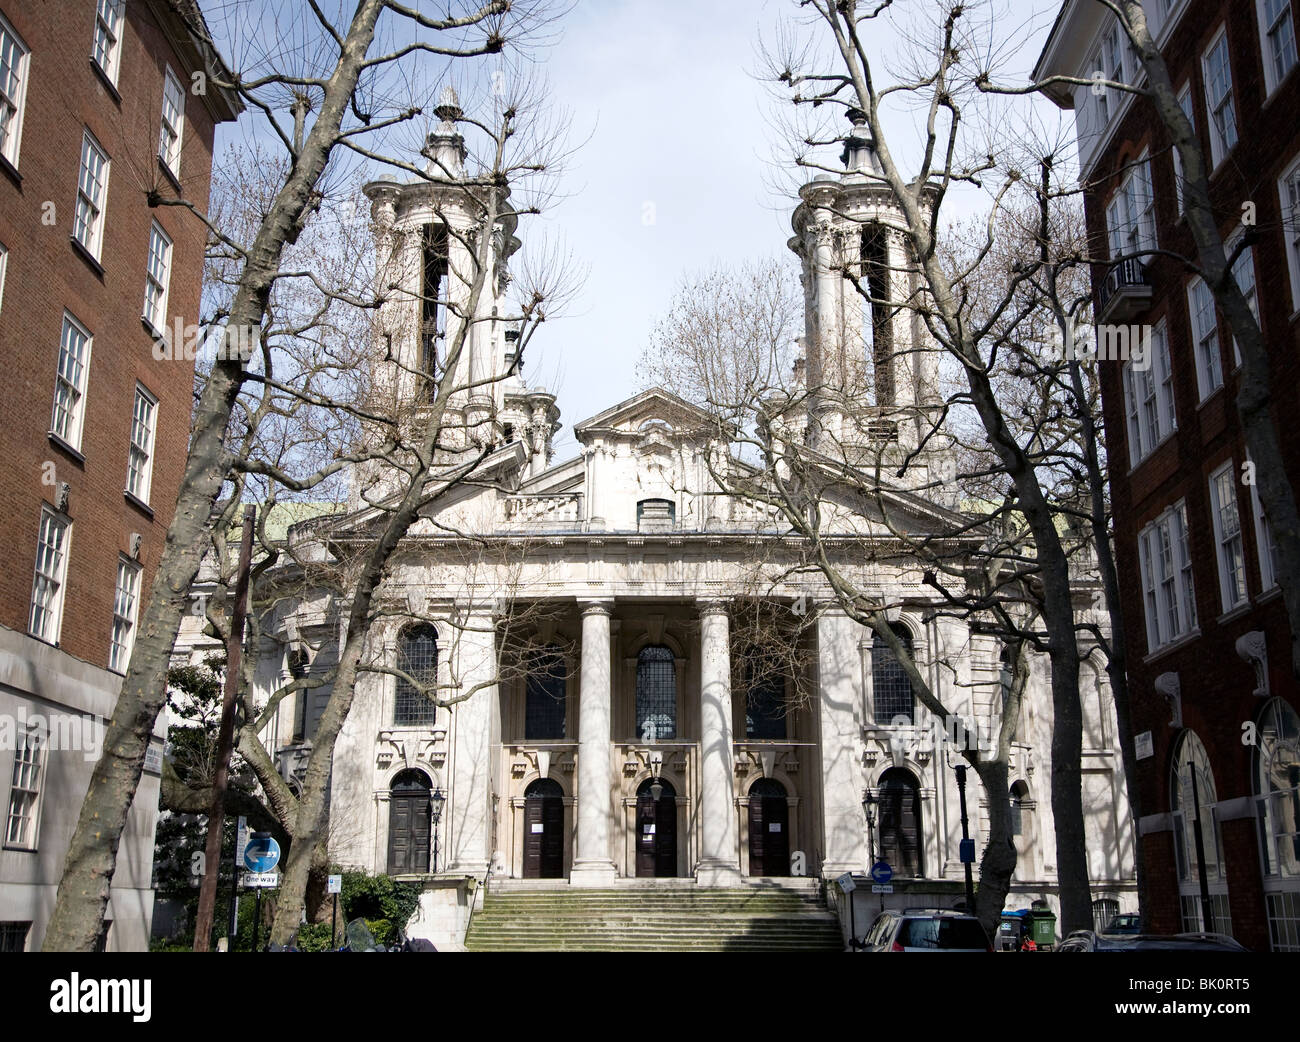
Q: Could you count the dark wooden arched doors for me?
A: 5